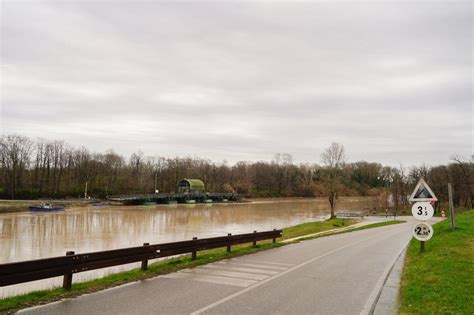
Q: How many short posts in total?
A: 6